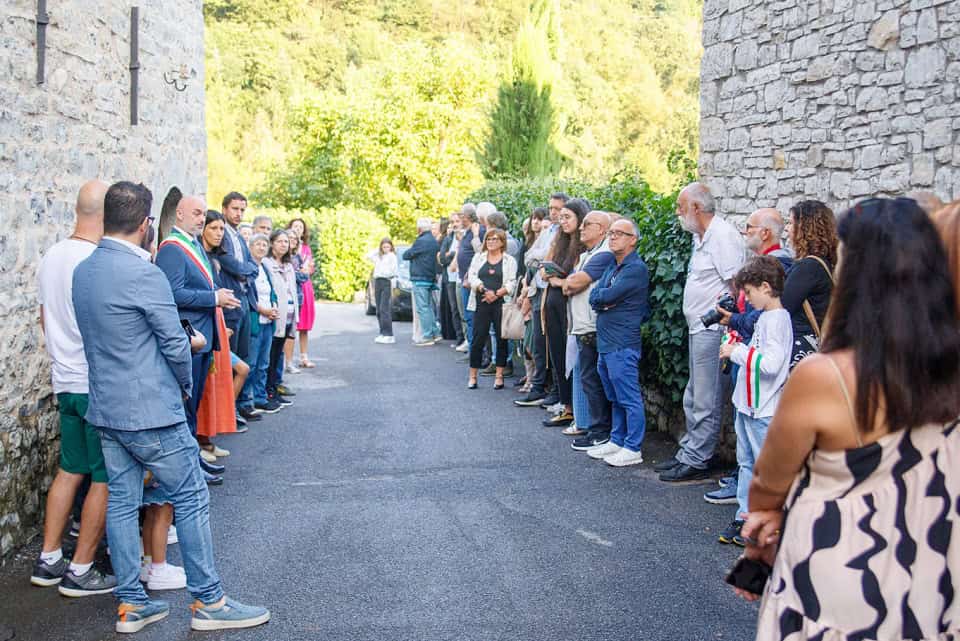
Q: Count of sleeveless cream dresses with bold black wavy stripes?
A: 1